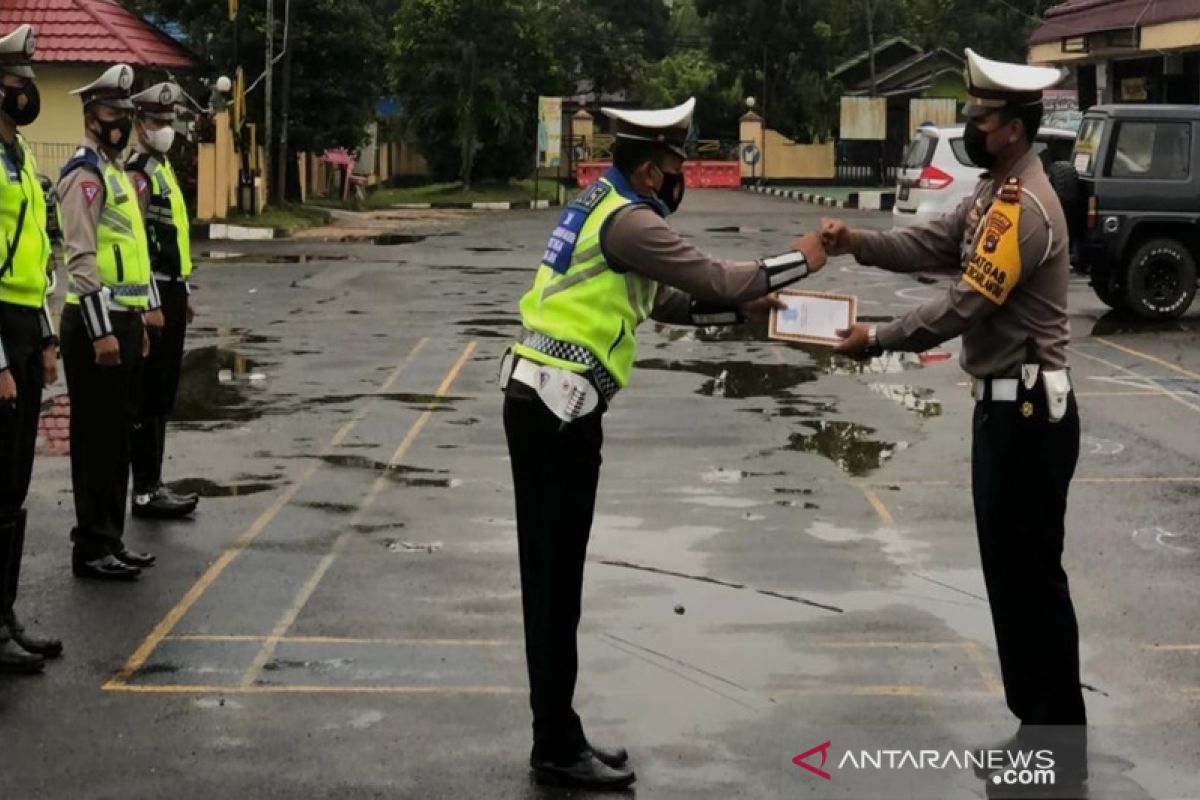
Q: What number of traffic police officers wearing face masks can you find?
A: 5